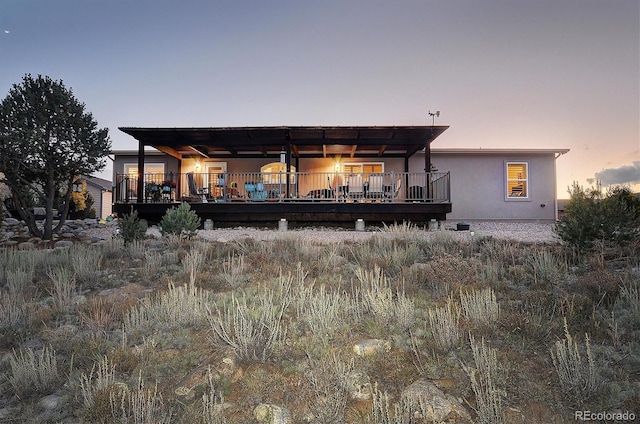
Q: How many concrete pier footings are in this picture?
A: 4